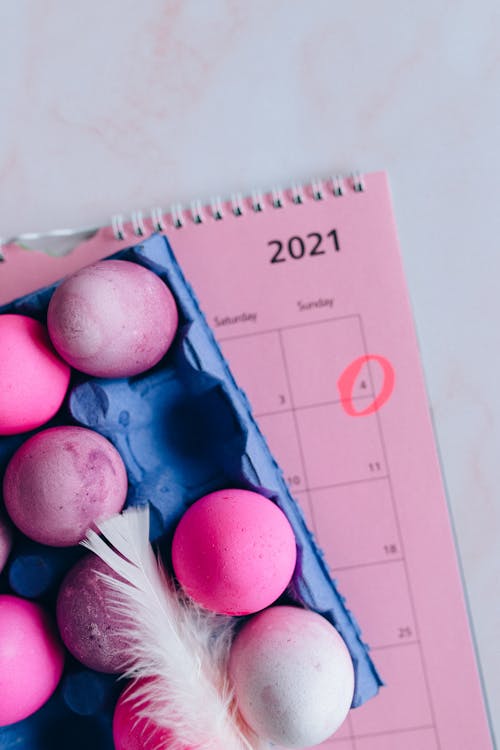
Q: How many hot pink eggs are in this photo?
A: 4